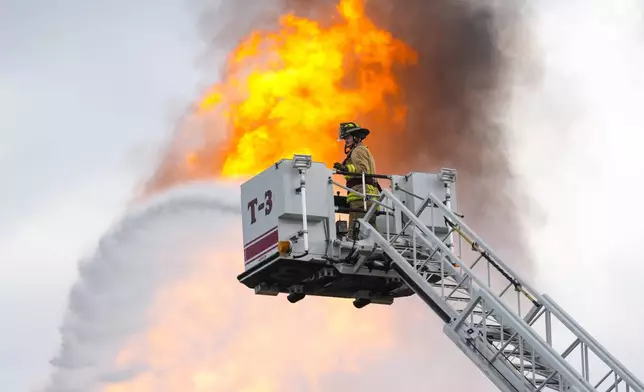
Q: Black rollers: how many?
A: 2